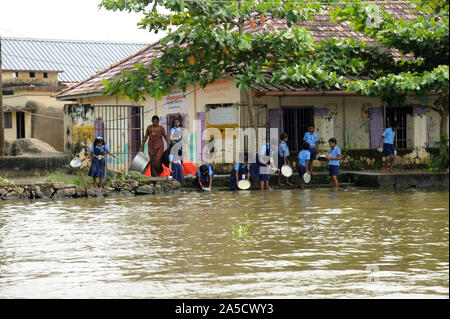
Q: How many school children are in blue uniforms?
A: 11